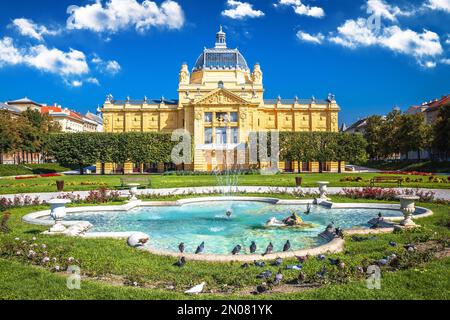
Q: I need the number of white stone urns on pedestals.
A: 4